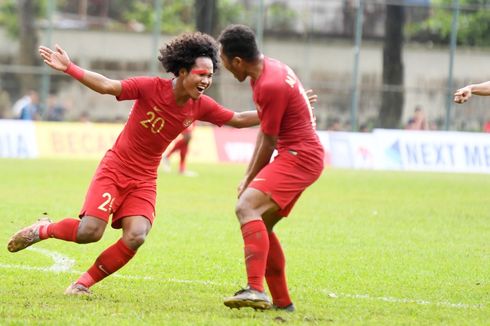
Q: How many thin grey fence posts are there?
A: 5